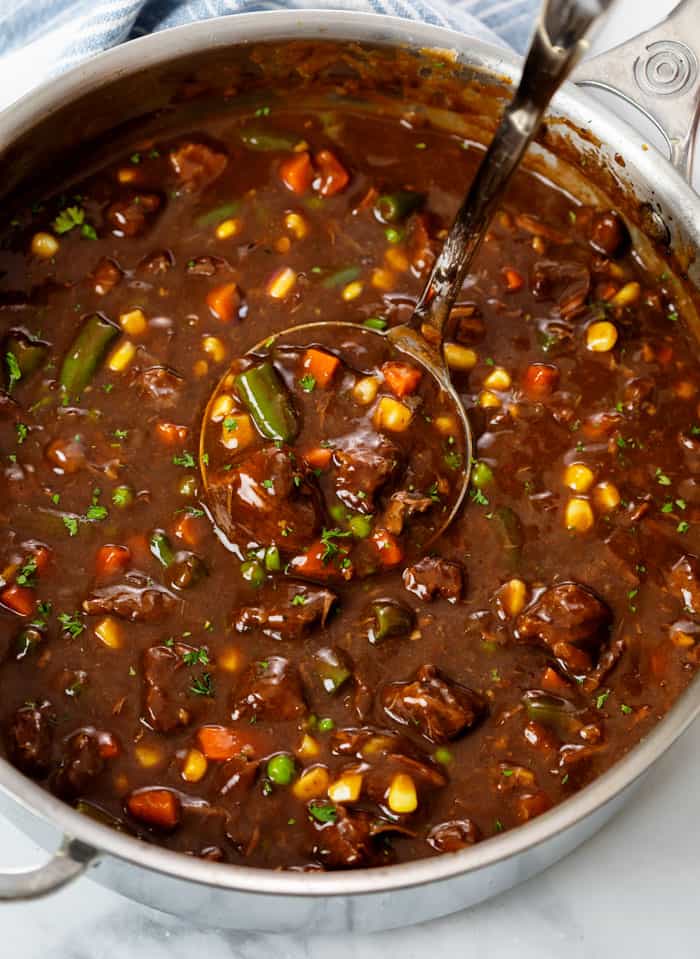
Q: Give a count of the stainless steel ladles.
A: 1